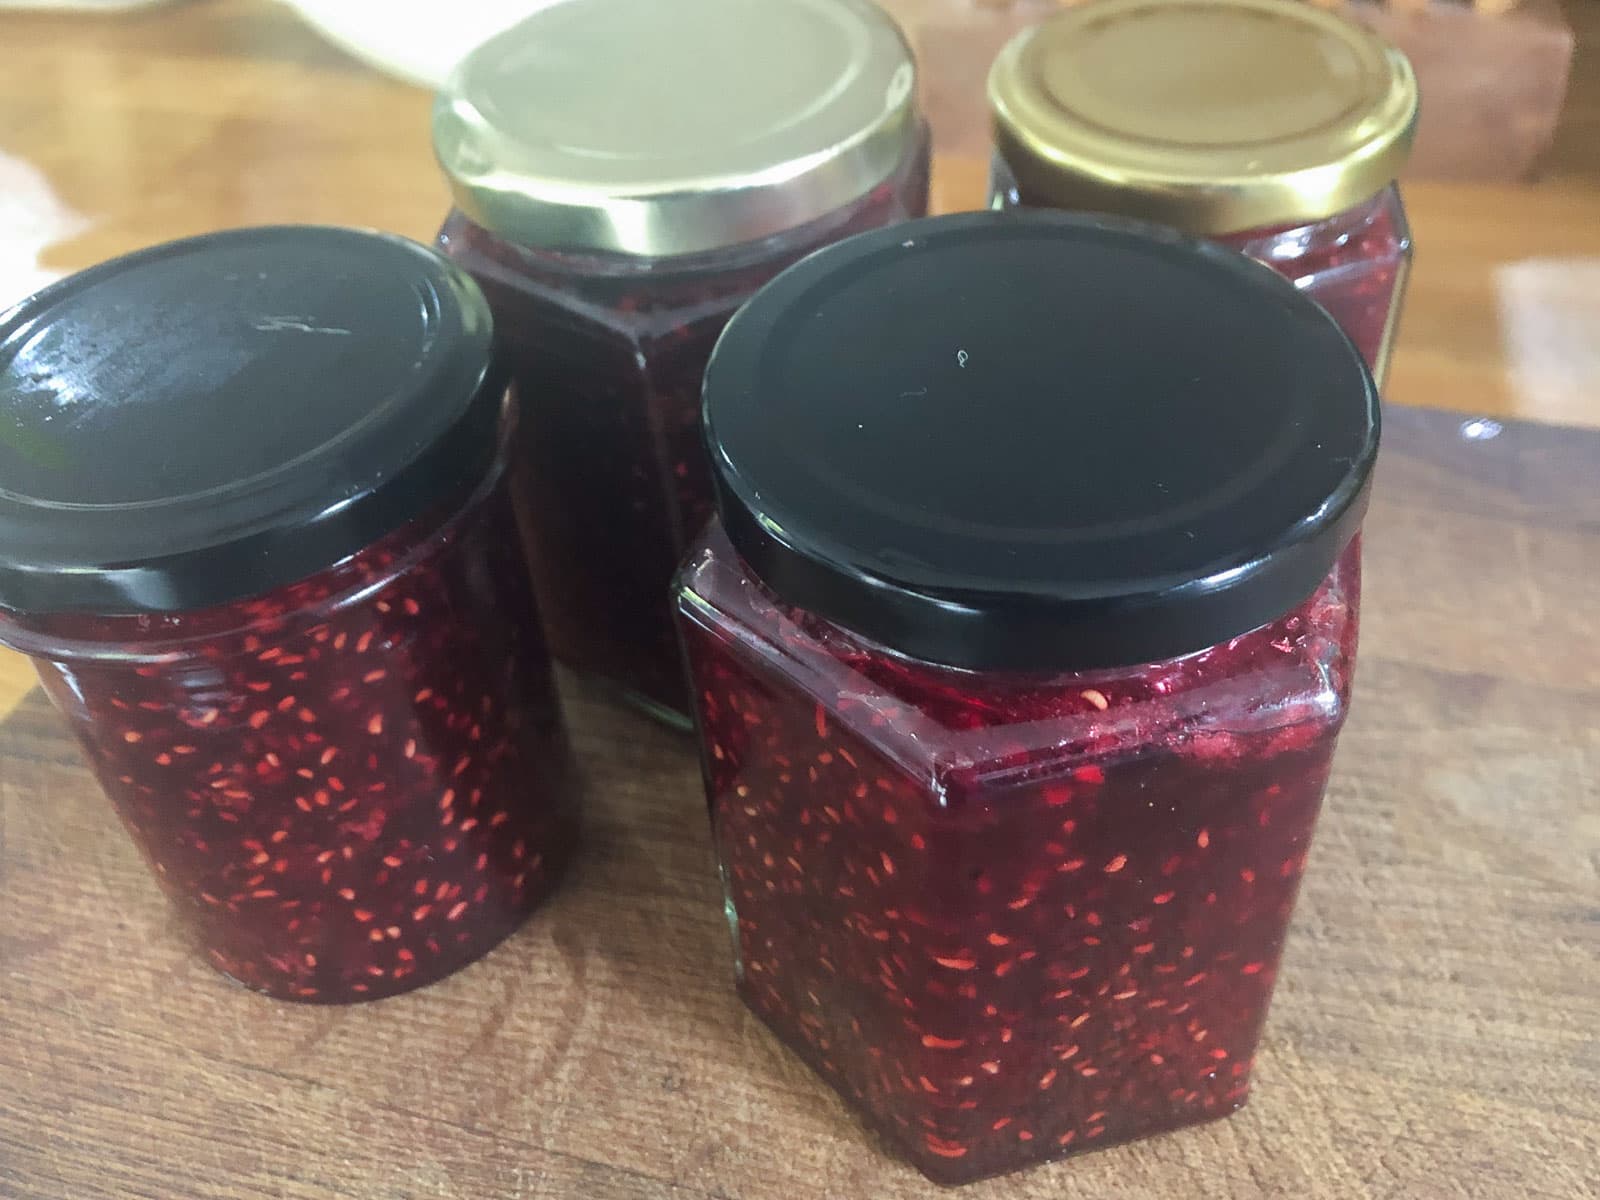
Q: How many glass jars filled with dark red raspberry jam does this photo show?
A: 4